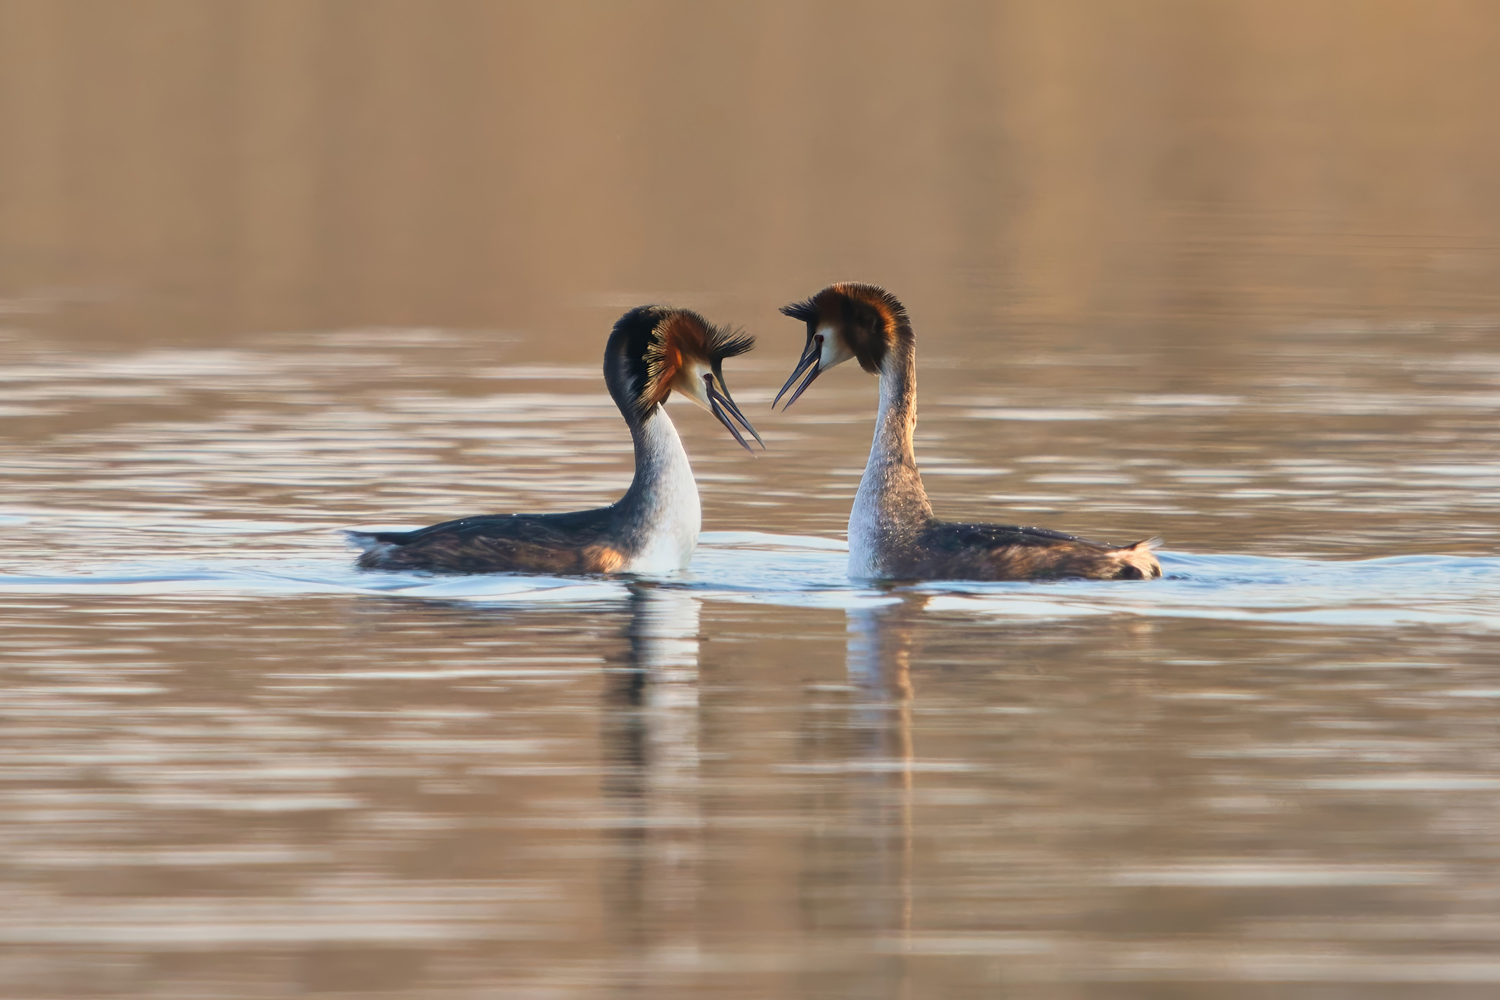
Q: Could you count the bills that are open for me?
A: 2